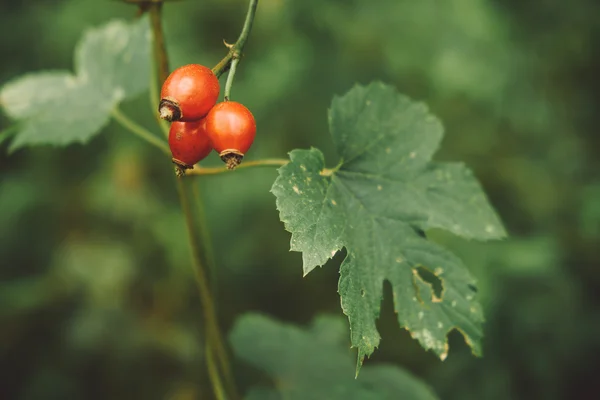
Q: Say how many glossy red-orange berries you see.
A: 3